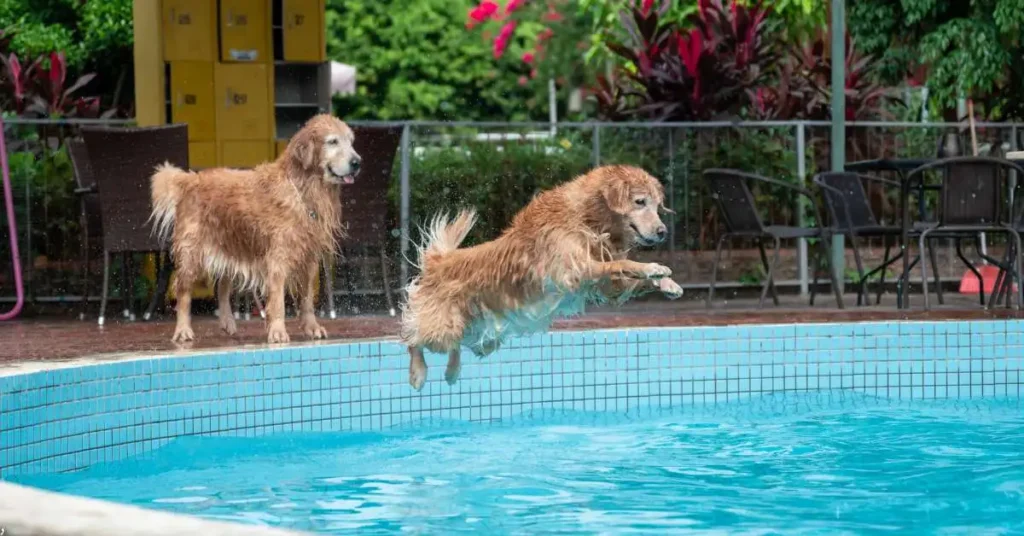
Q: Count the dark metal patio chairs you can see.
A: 3